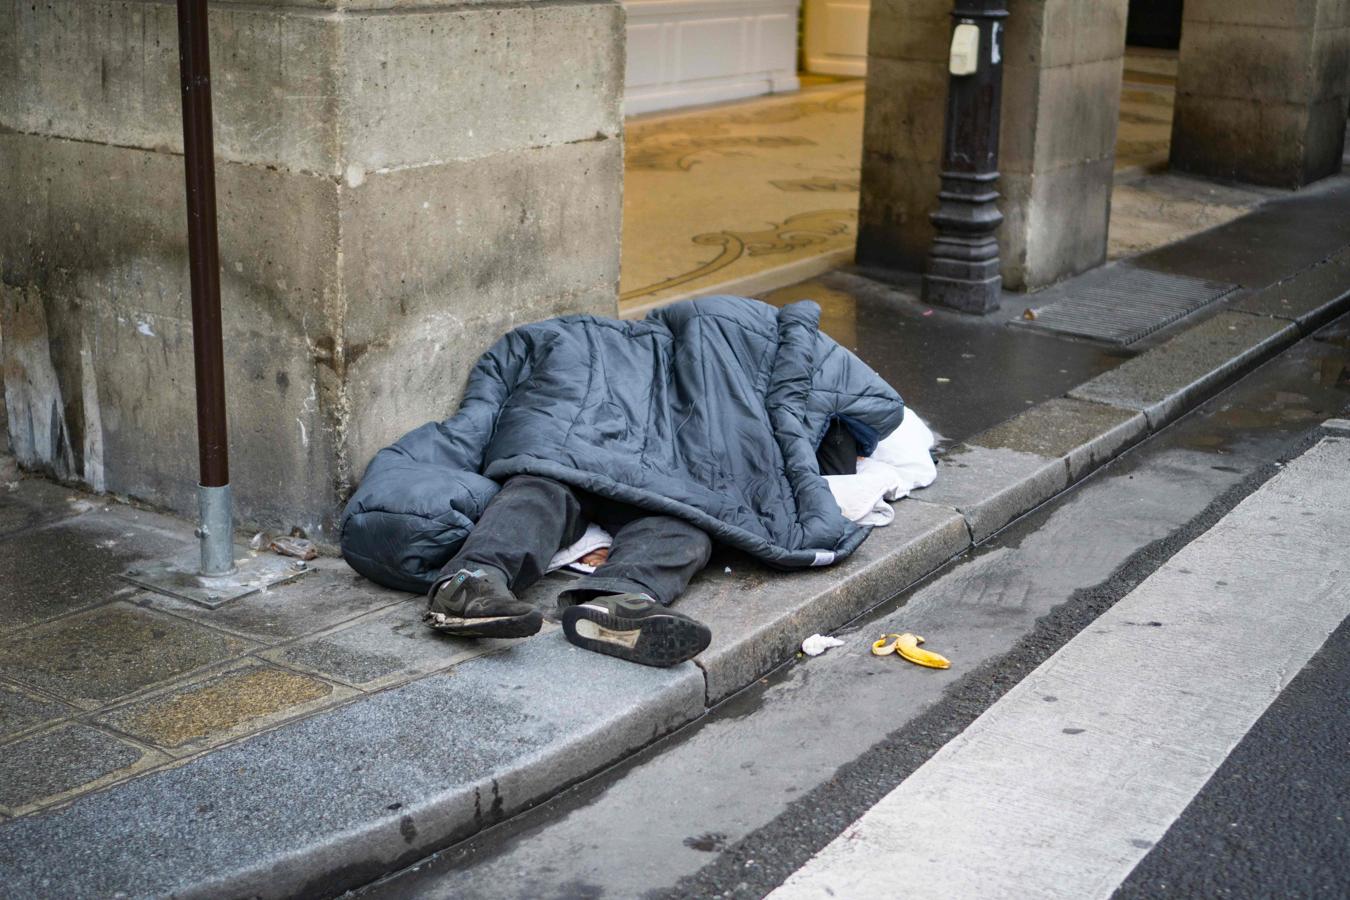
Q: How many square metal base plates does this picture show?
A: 1